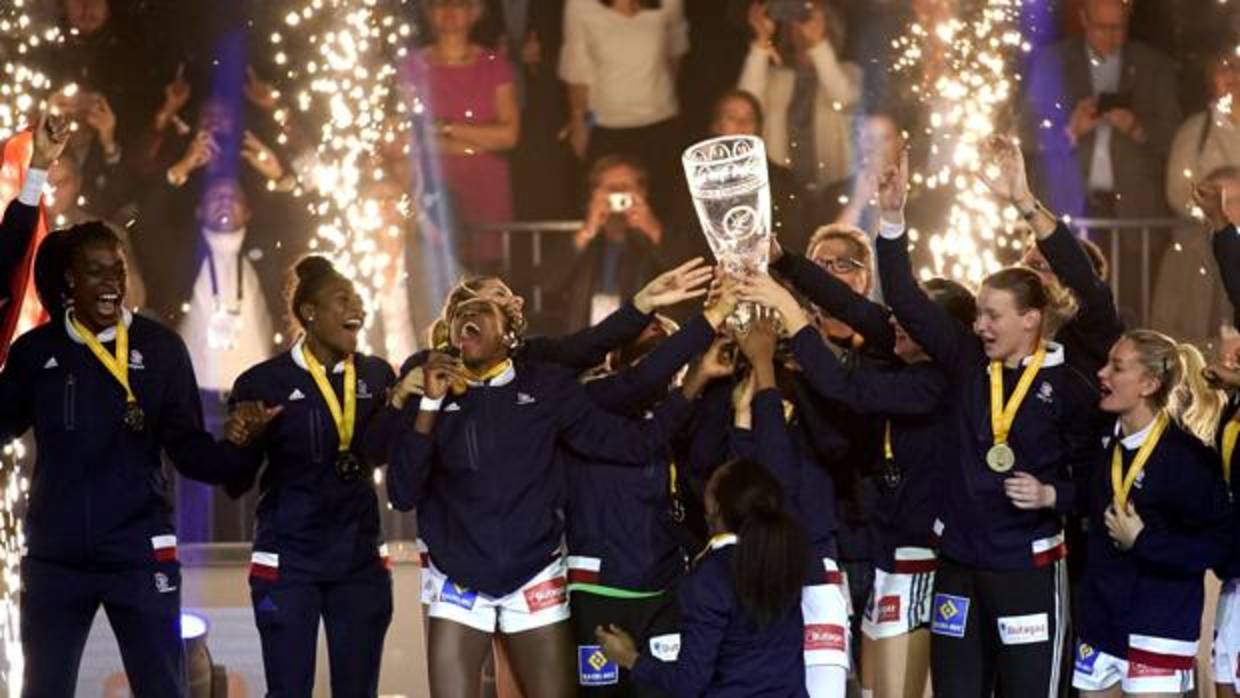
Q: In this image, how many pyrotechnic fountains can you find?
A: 3